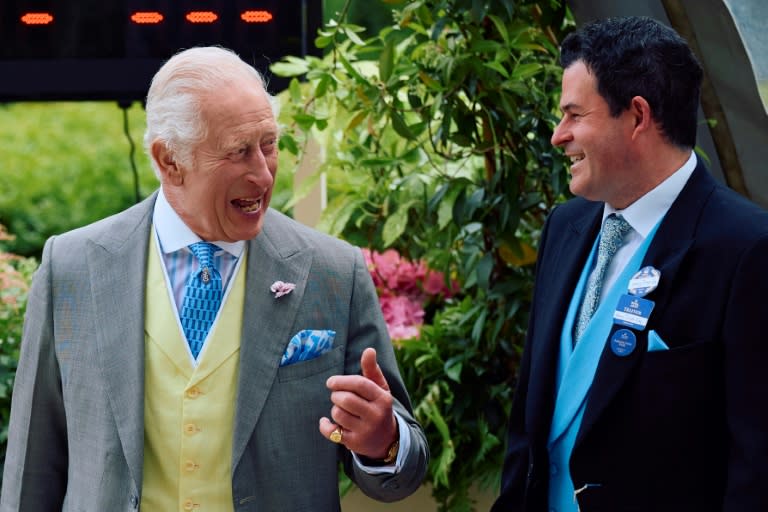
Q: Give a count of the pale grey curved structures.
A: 1